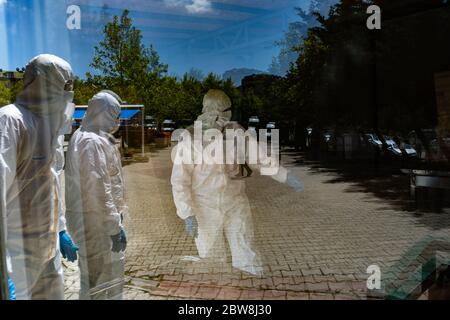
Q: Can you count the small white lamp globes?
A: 0